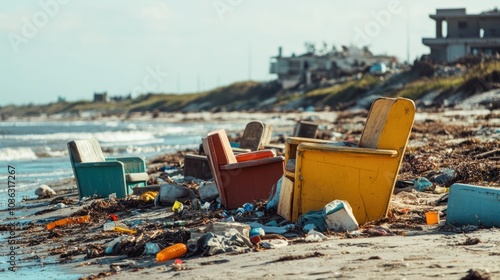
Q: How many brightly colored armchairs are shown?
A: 3